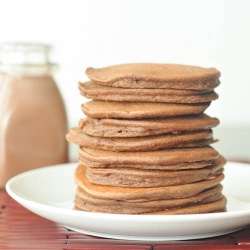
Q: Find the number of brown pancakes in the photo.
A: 10